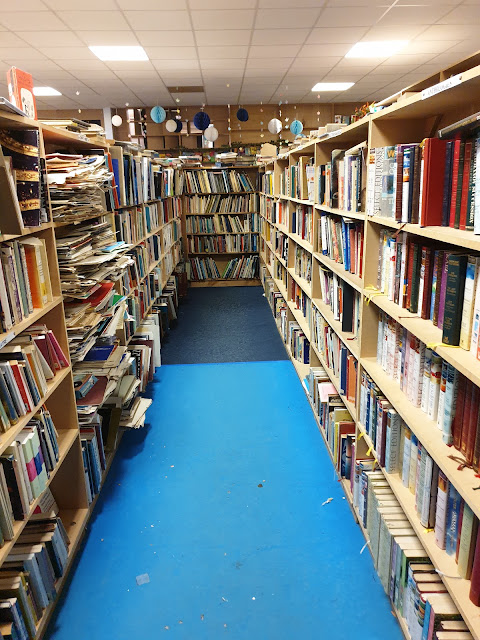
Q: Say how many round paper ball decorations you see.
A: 9